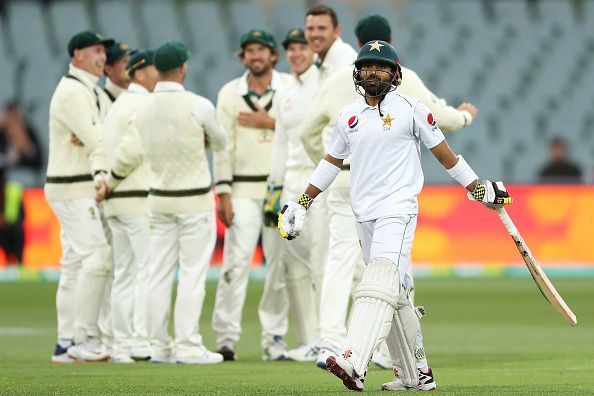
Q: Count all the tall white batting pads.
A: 2